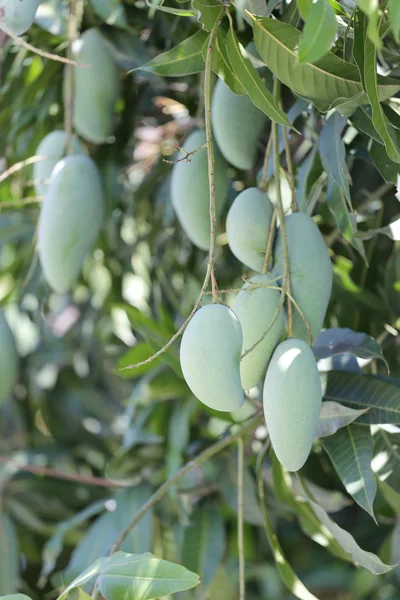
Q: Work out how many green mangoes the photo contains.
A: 12